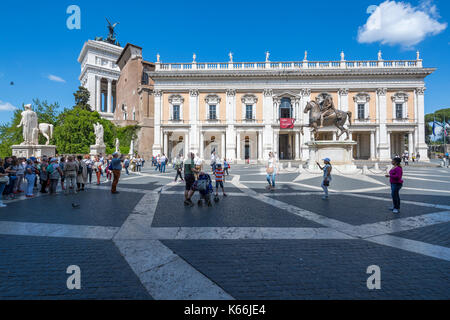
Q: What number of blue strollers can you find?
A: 1